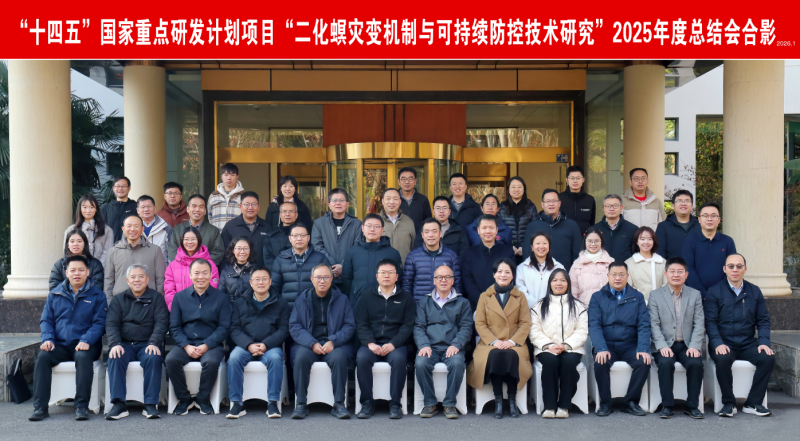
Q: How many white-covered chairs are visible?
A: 12